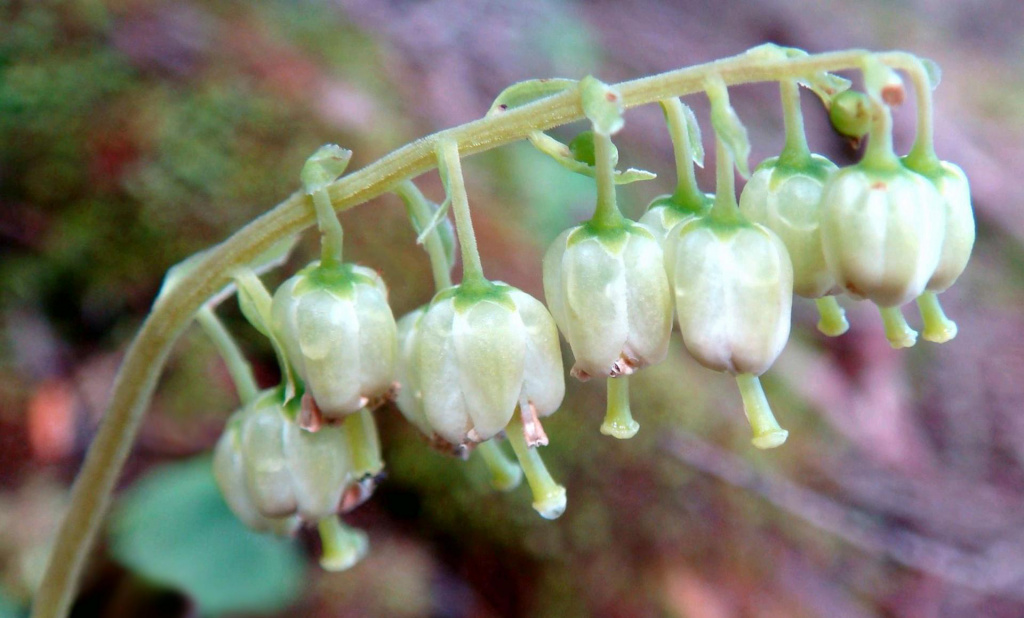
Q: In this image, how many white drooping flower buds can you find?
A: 11